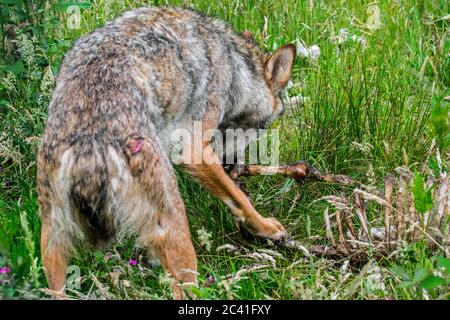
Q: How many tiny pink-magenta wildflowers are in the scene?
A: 2